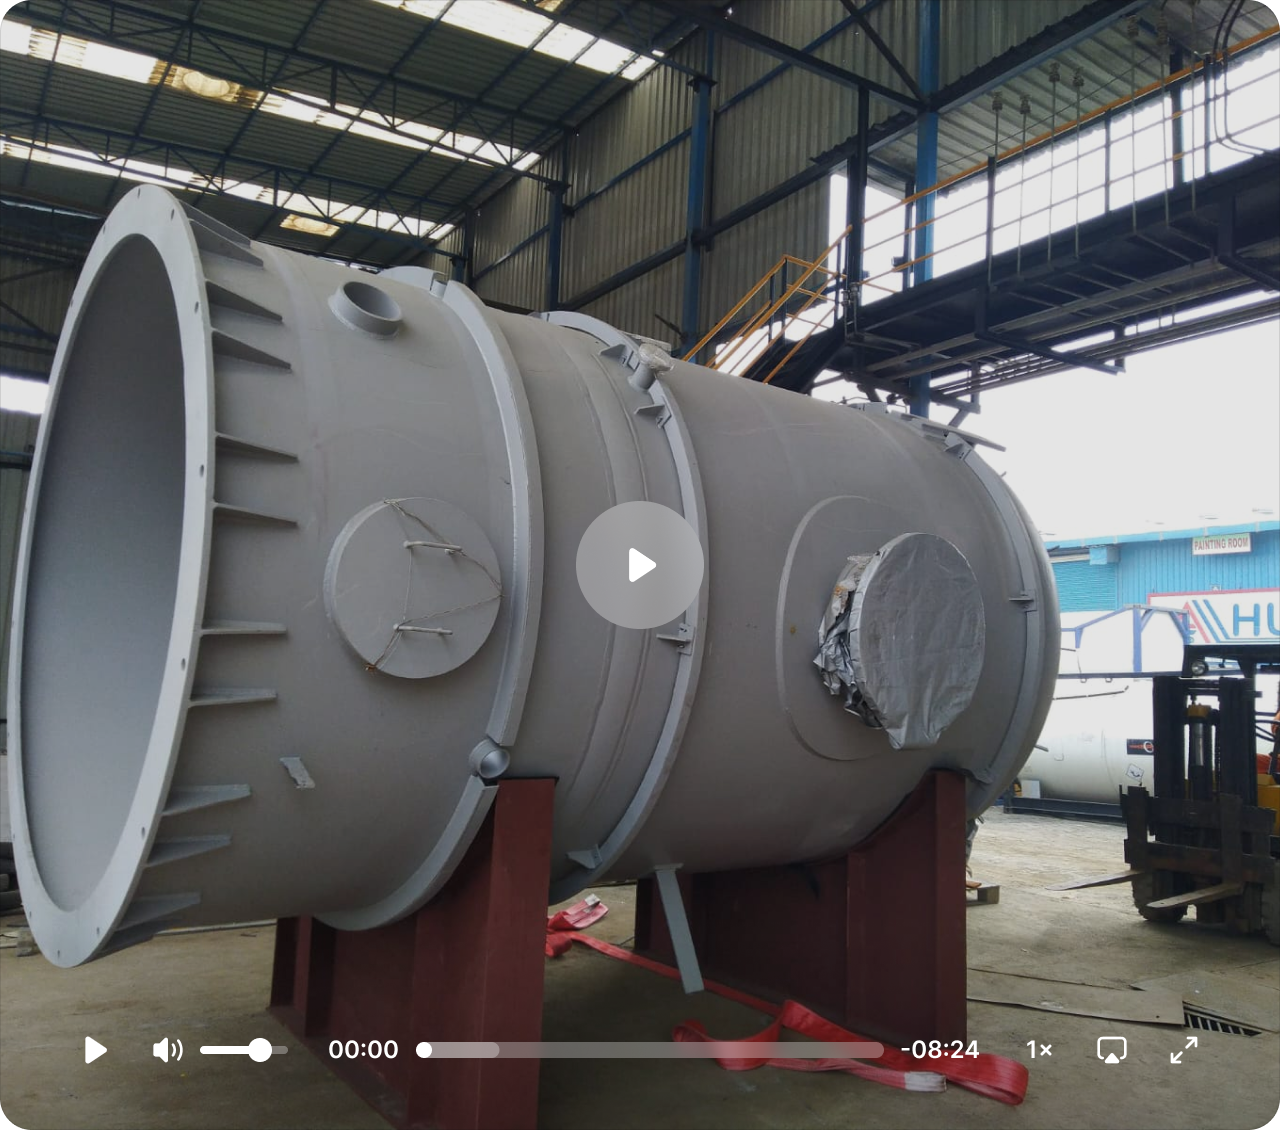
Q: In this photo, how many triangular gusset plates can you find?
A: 12